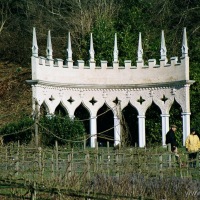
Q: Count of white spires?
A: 8